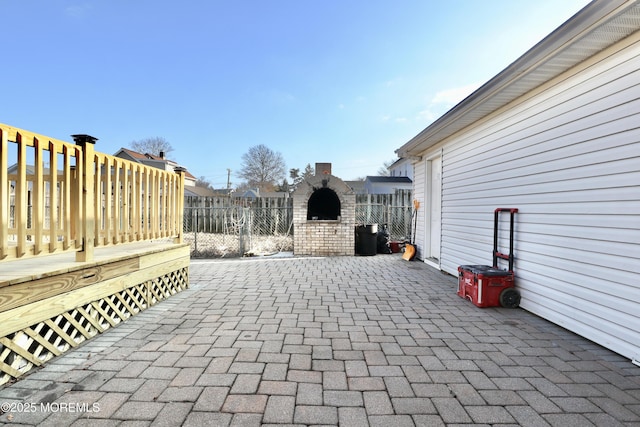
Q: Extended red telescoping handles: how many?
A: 1